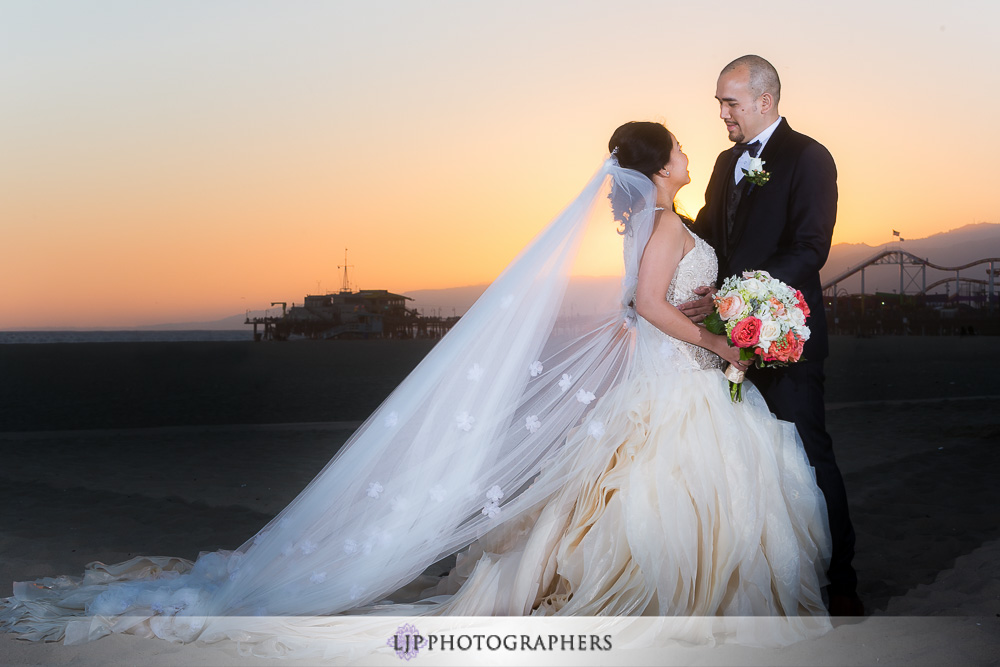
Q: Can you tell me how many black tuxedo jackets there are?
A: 1